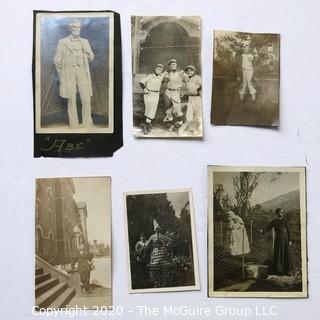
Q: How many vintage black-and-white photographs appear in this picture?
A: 6